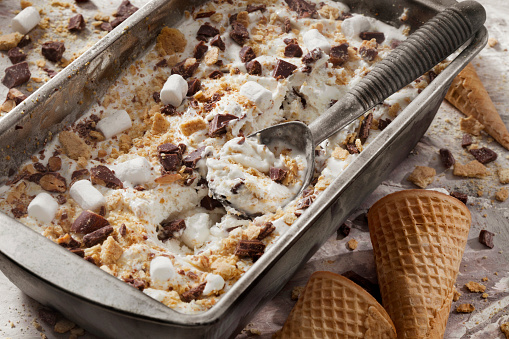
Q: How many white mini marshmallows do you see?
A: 11